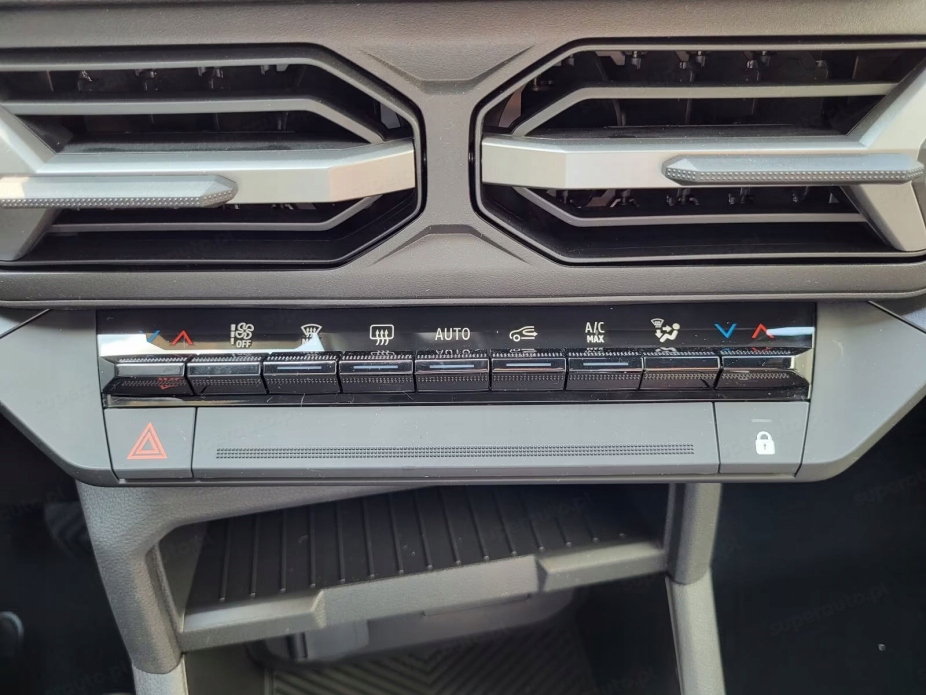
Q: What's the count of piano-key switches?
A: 9